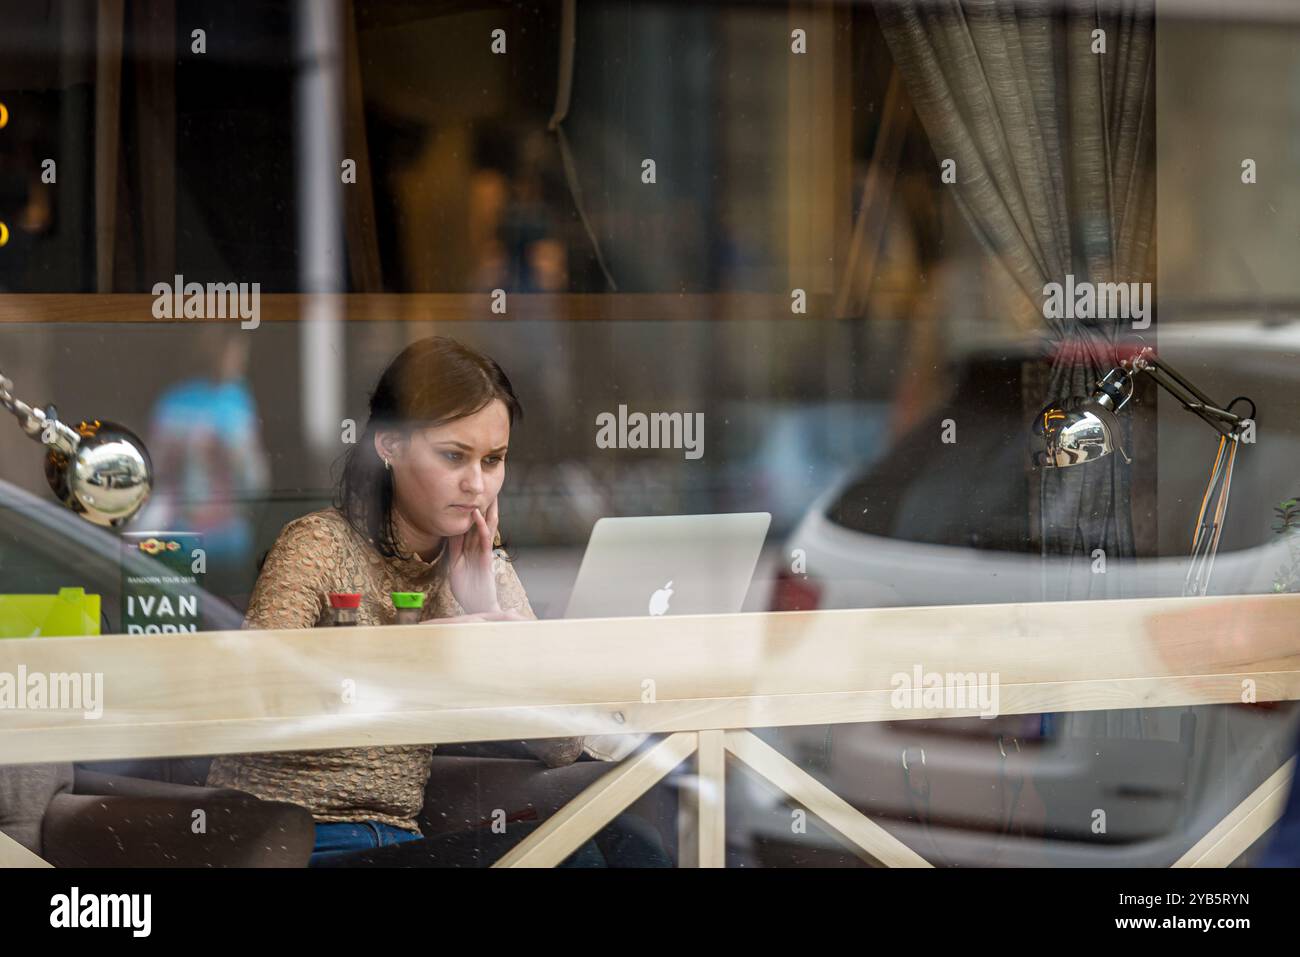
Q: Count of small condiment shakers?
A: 2